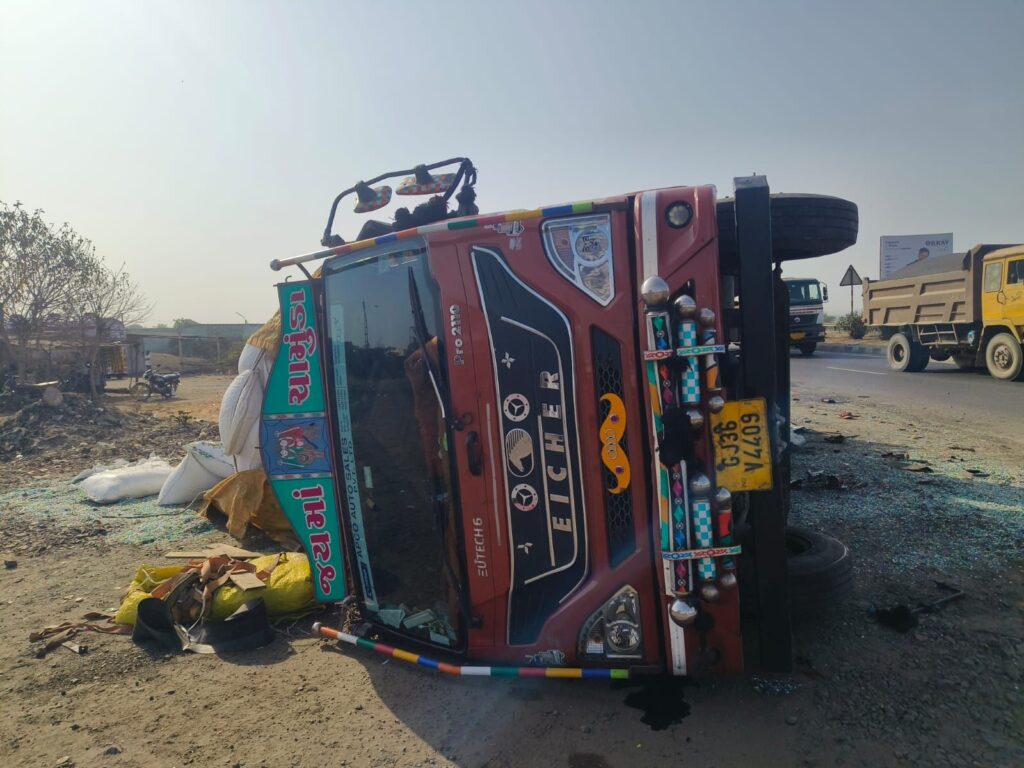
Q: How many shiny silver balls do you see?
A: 10